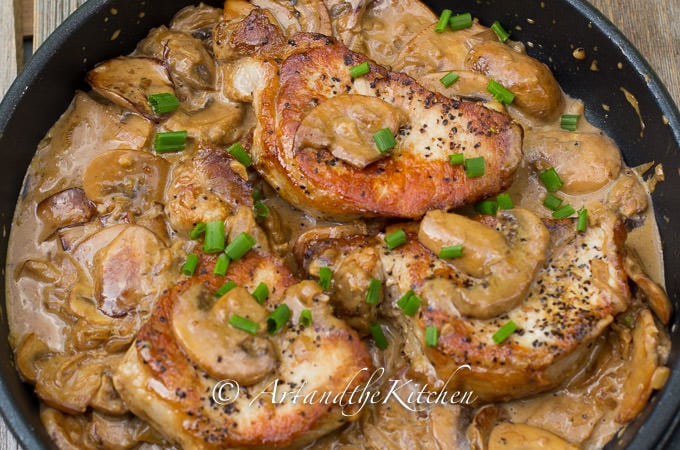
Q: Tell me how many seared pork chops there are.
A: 3